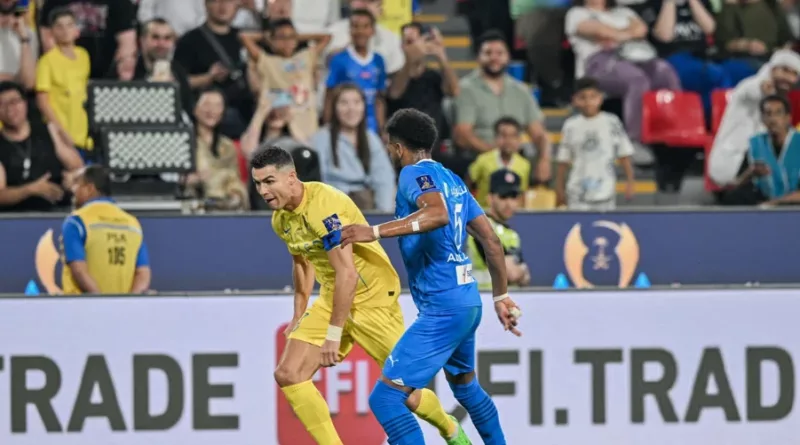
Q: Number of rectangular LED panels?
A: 2